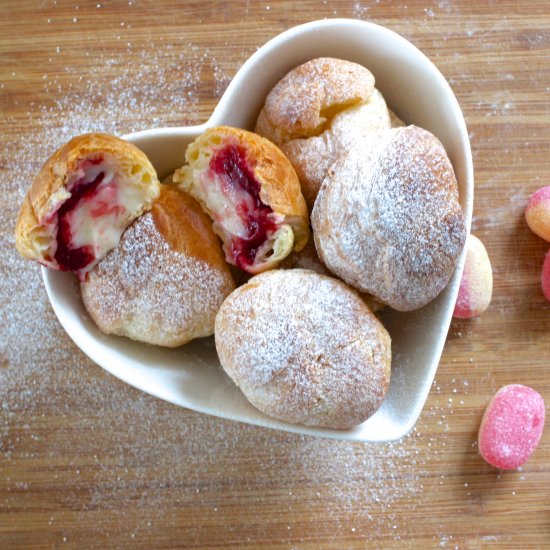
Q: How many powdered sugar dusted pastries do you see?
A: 4